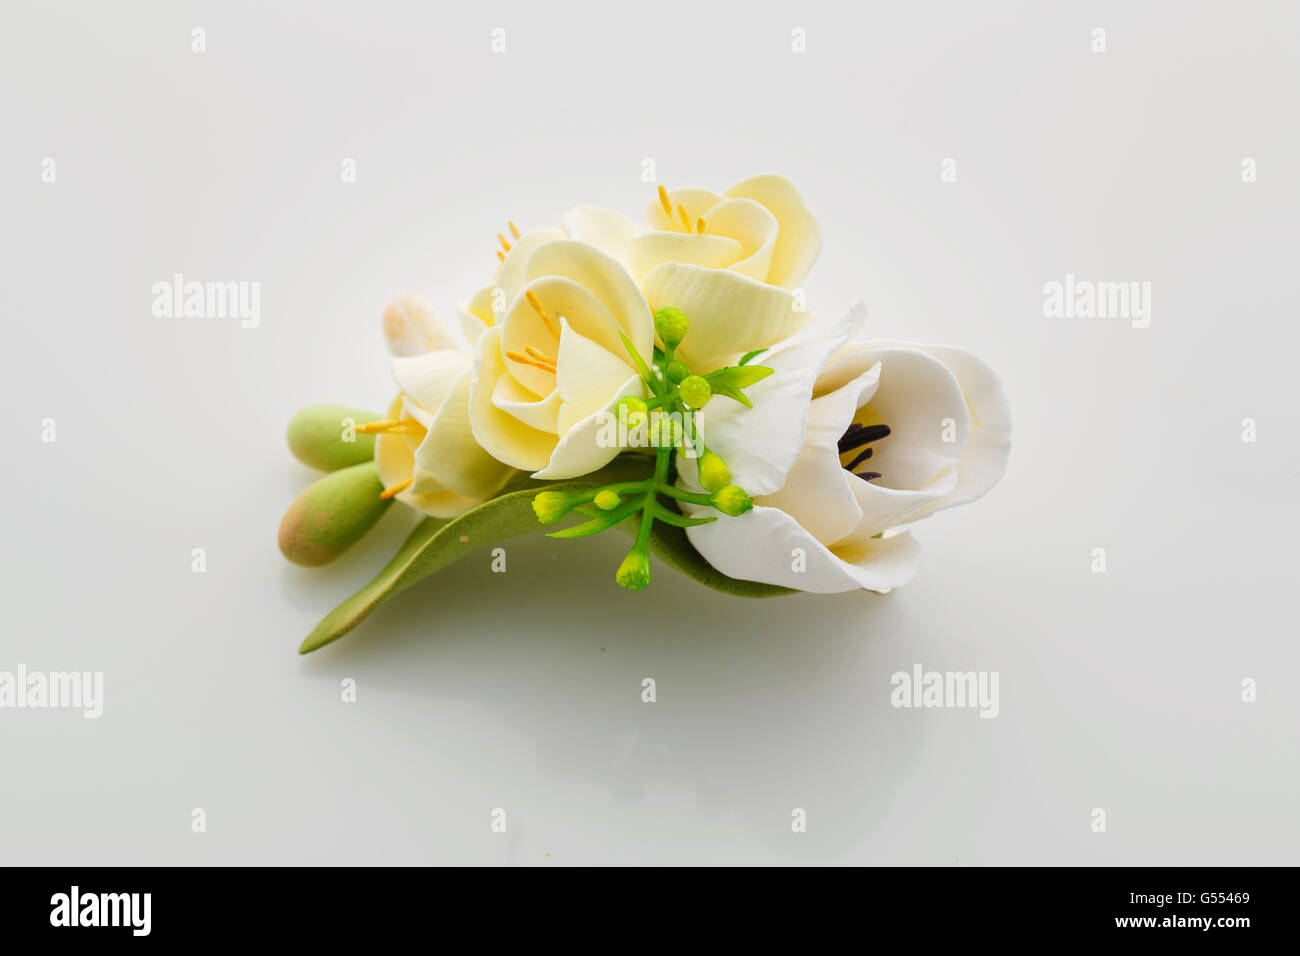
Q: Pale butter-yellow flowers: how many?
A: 4